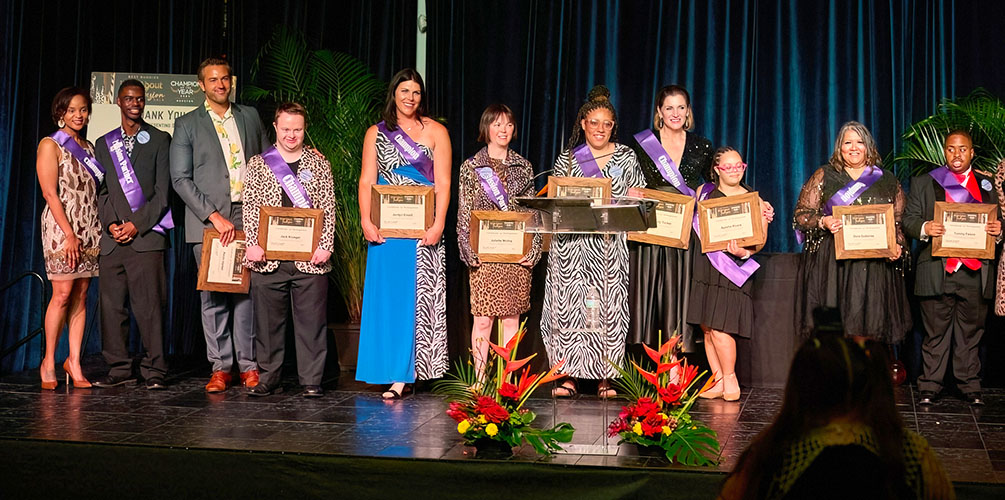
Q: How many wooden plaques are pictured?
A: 9